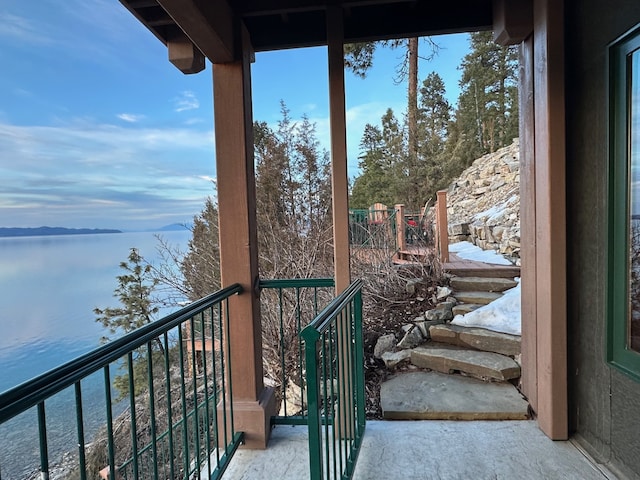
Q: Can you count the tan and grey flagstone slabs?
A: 6